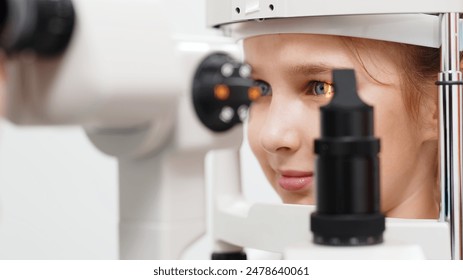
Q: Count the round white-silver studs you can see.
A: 4